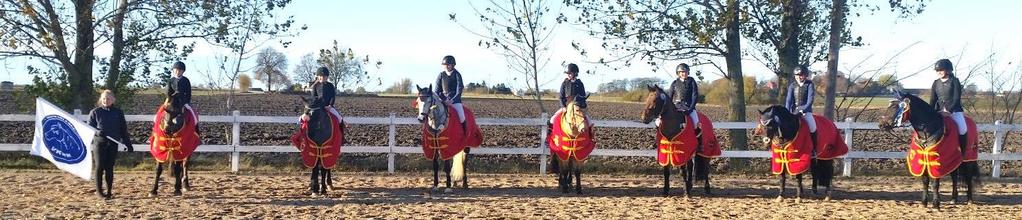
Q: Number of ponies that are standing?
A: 7